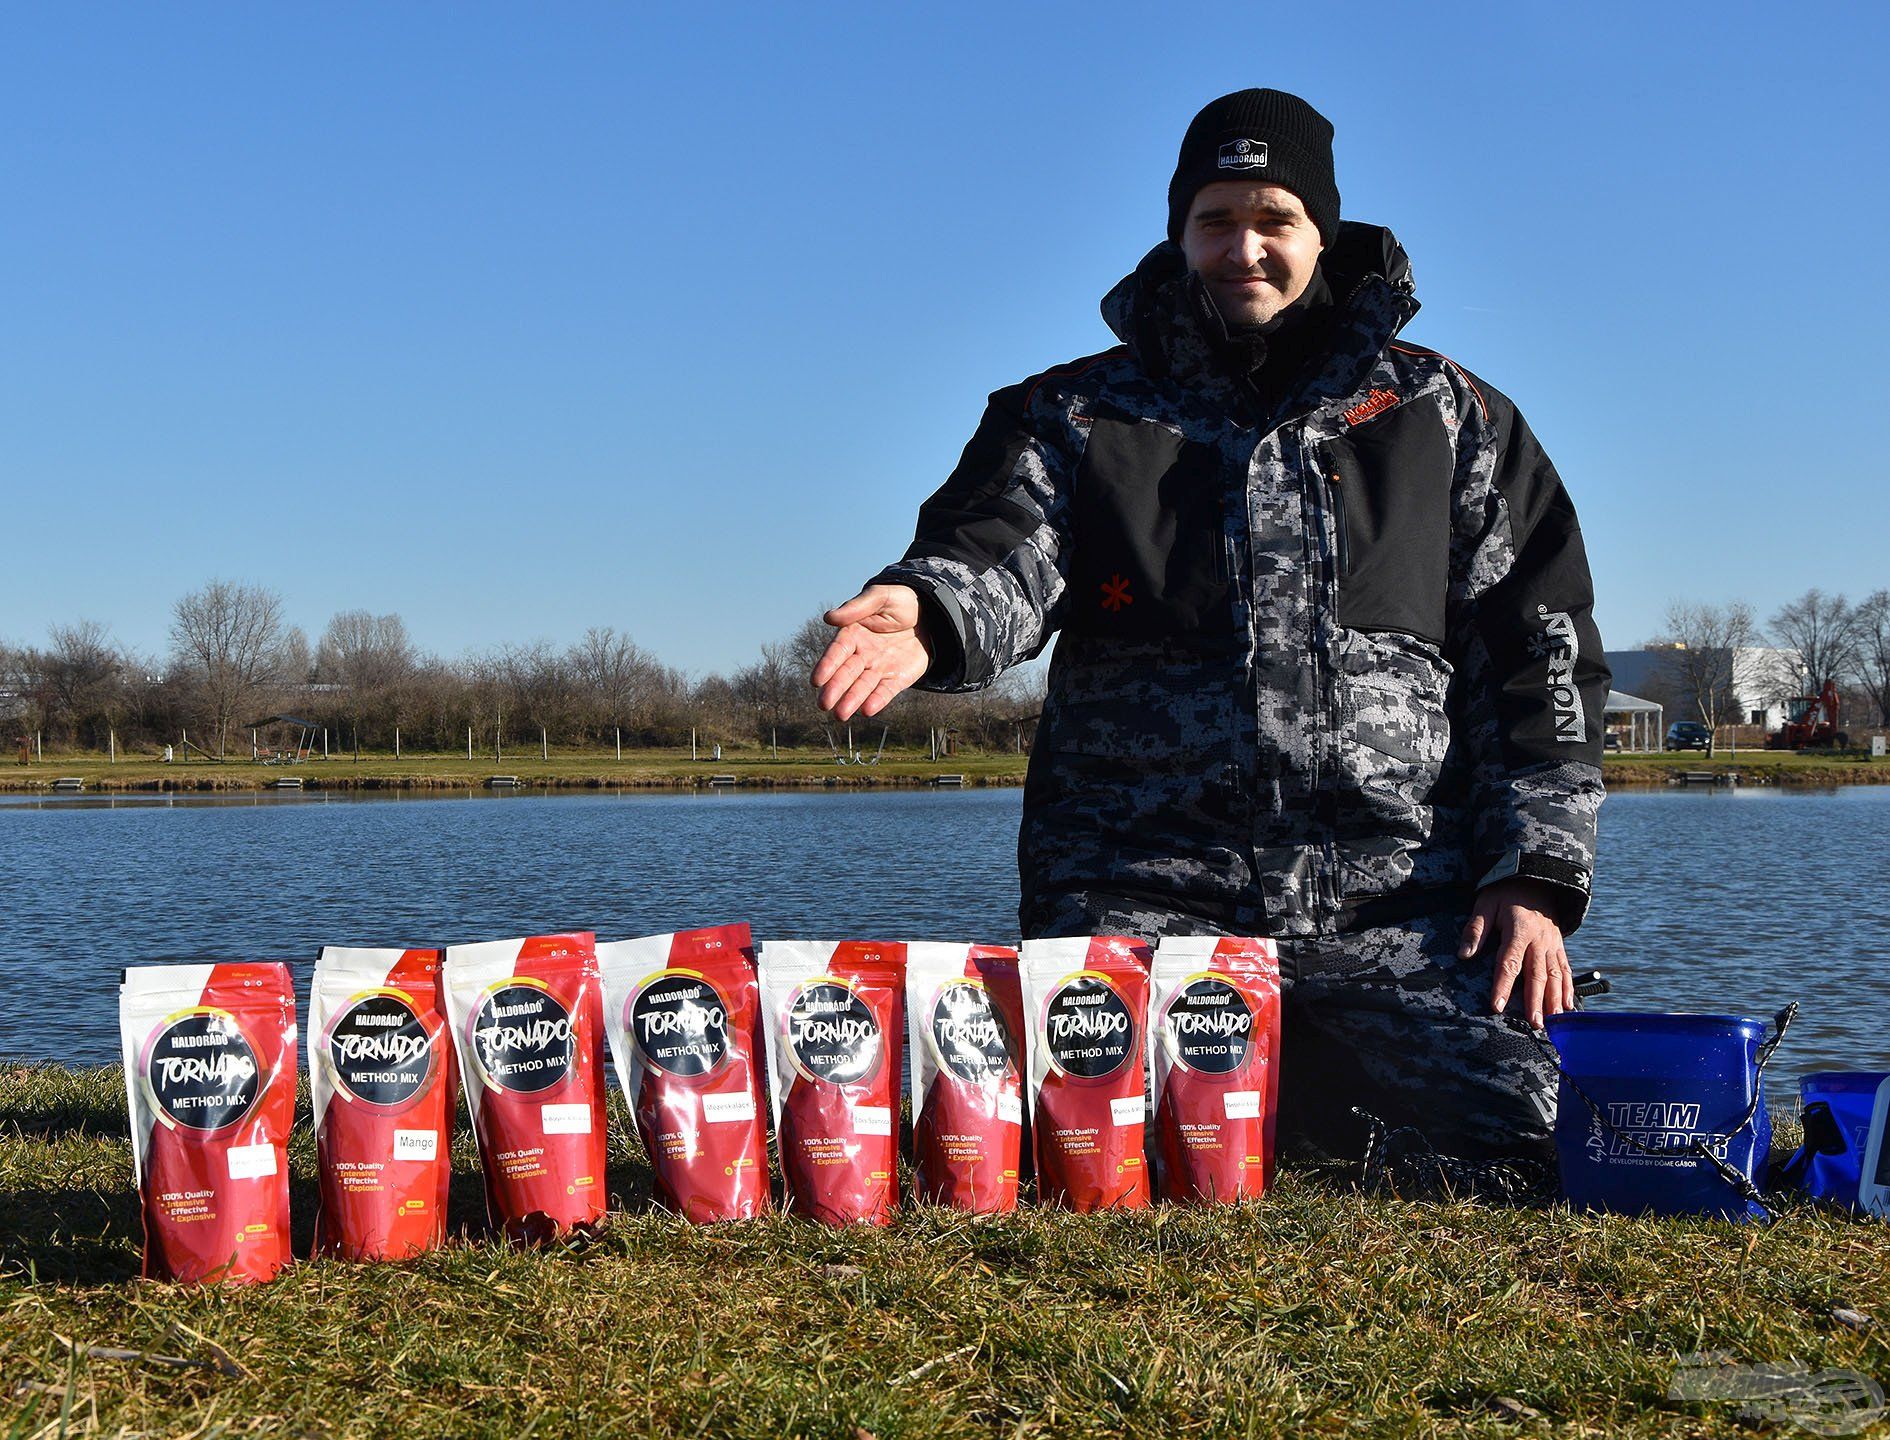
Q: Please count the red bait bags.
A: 8